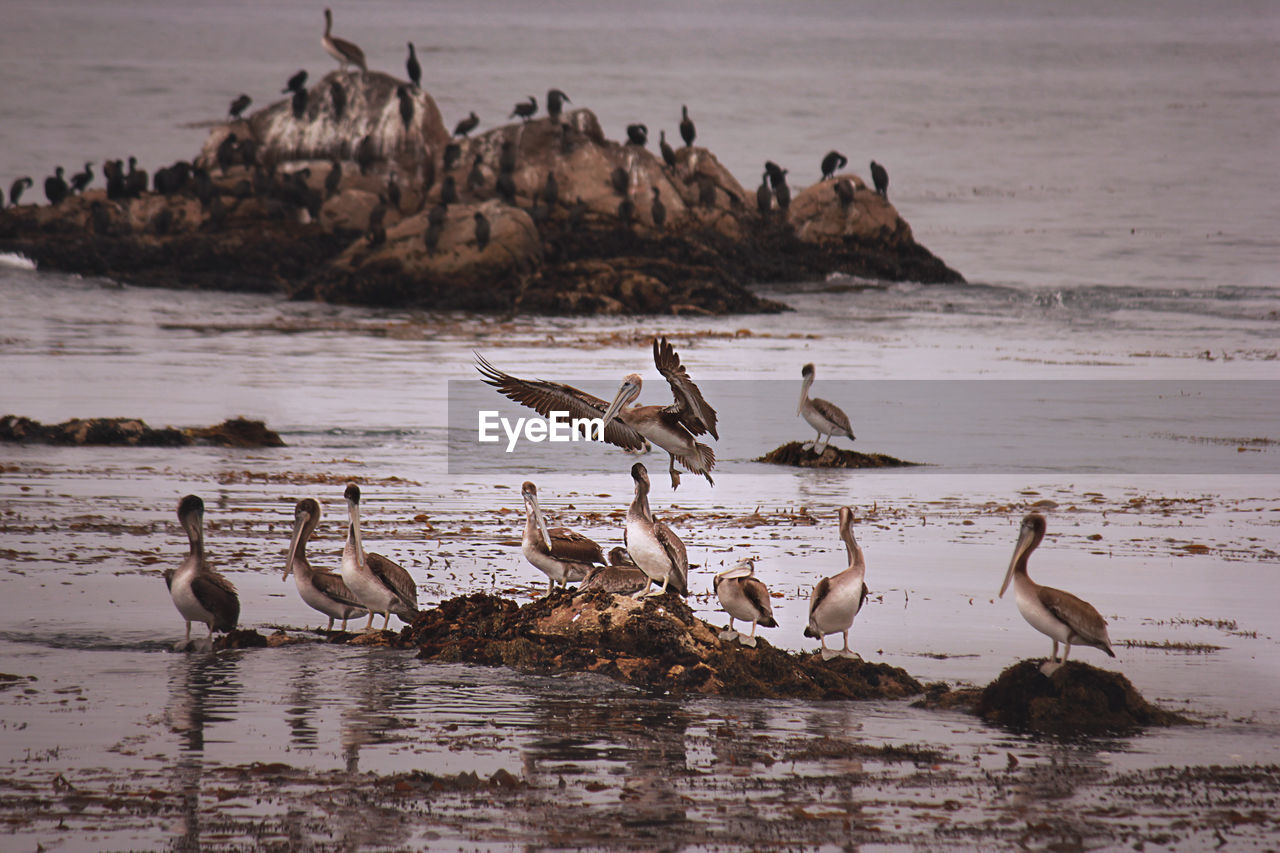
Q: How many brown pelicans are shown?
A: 12